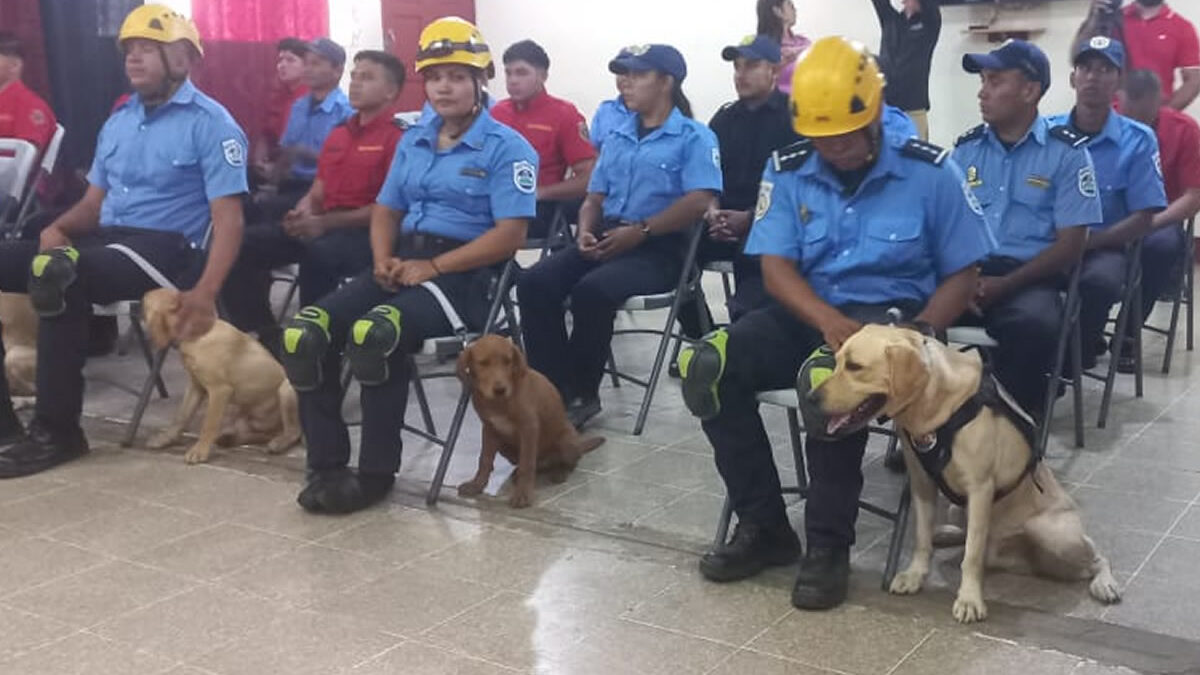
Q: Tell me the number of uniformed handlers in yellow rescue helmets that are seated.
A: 3